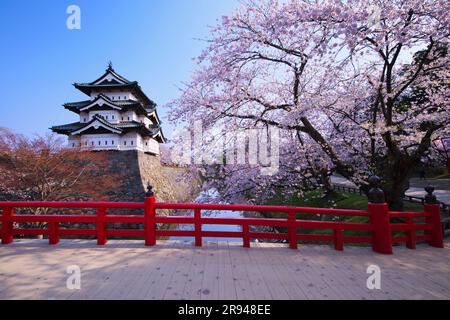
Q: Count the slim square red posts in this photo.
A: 8